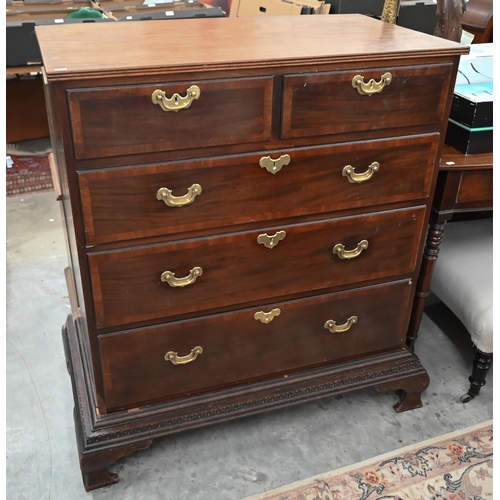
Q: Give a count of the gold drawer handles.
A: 8